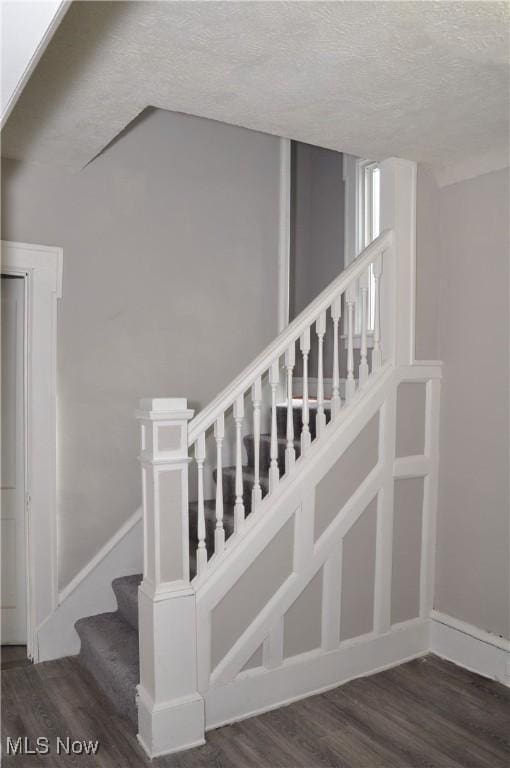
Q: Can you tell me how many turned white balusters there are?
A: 12